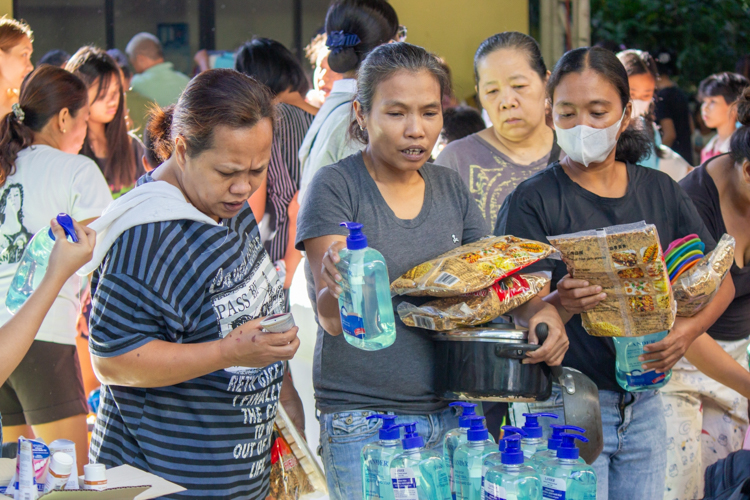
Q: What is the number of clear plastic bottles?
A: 12